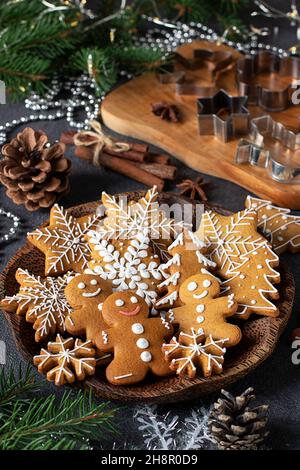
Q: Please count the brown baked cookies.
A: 13